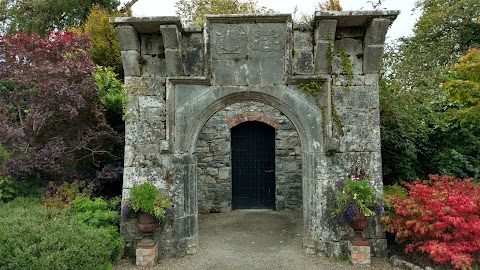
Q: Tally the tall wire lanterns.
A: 0